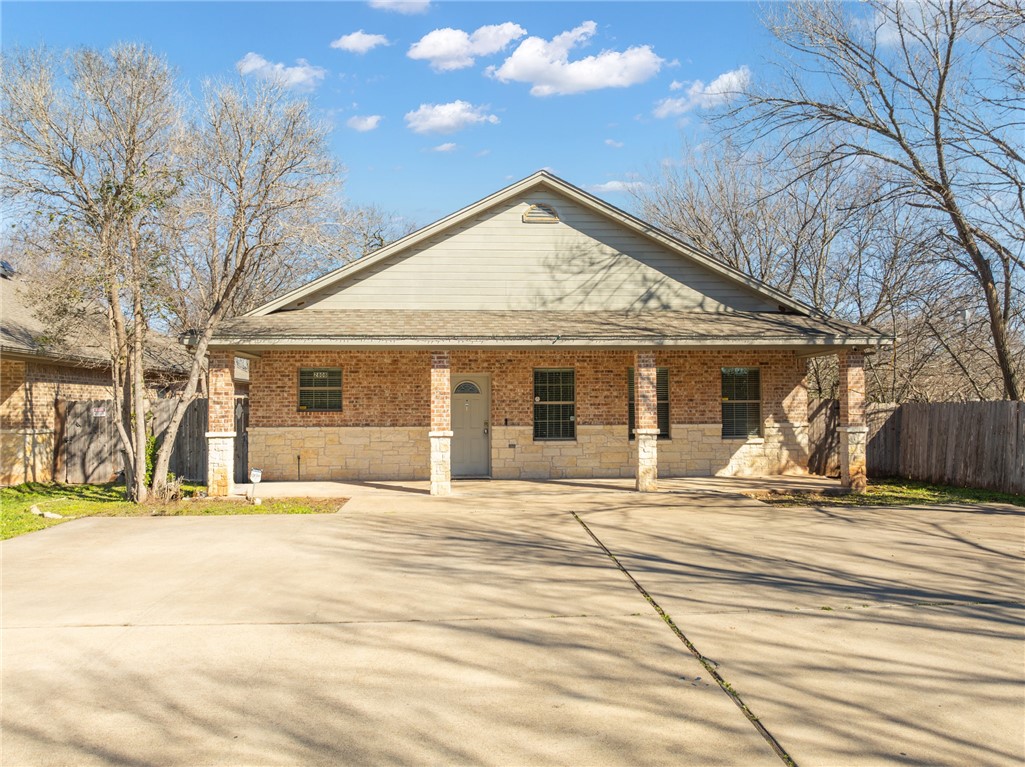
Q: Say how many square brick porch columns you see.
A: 4